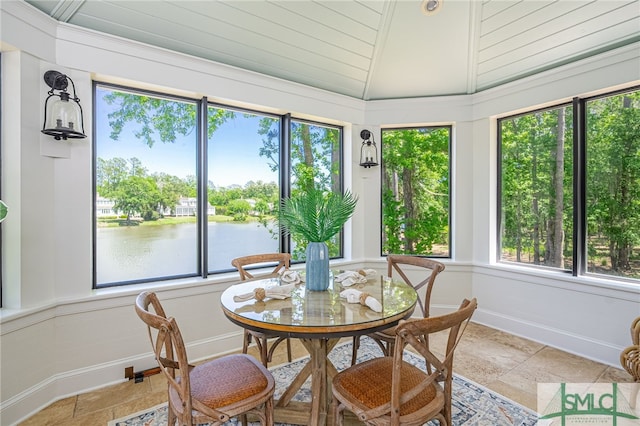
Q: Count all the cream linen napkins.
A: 4